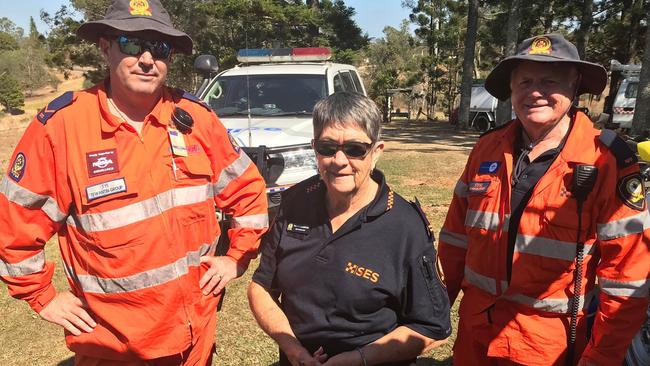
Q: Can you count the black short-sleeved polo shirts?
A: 1